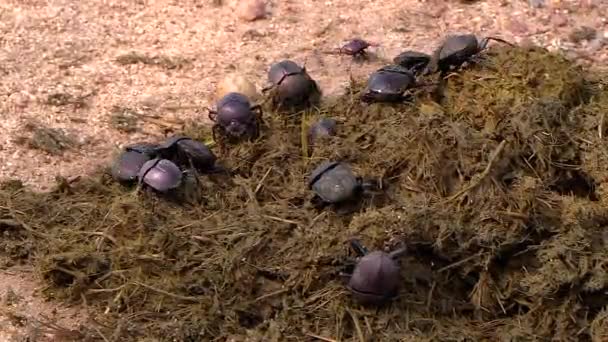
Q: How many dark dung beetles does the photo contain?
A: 12